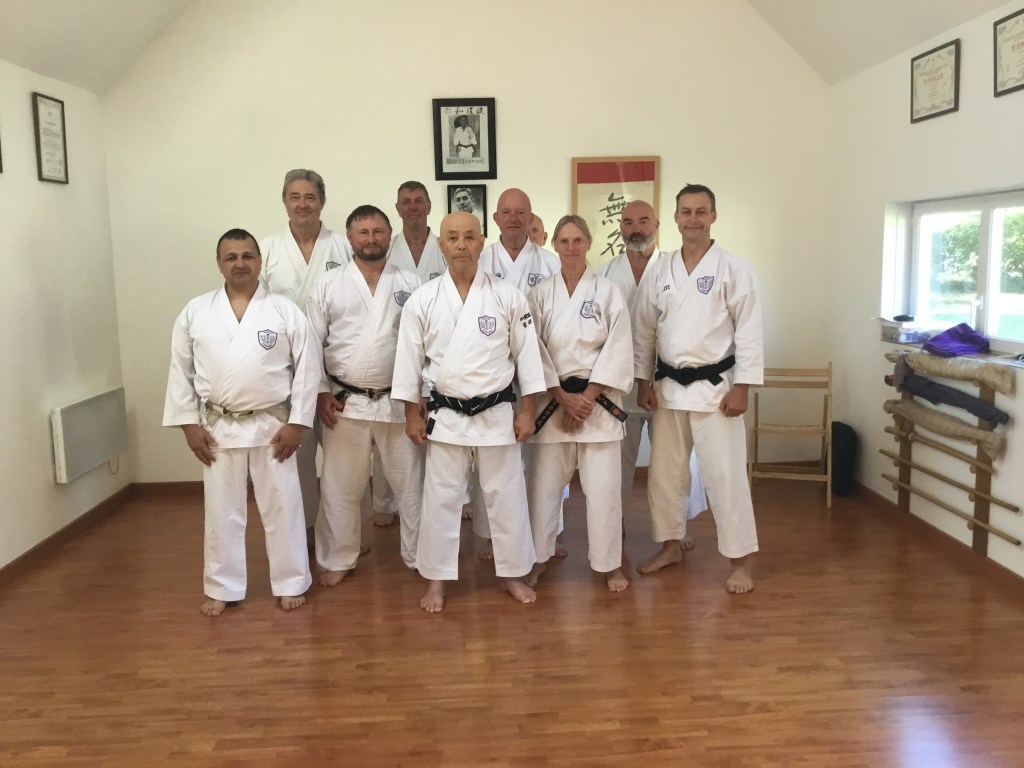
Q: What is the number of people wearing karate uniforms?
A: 10